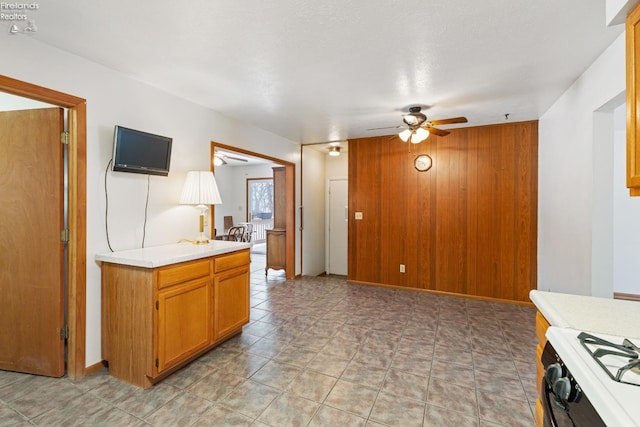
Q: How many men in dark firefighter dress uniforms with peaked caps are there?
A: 0